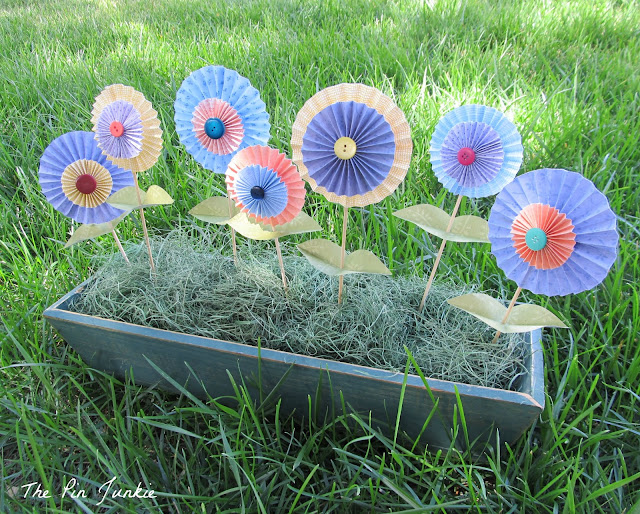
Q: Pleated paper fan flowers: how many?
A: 7